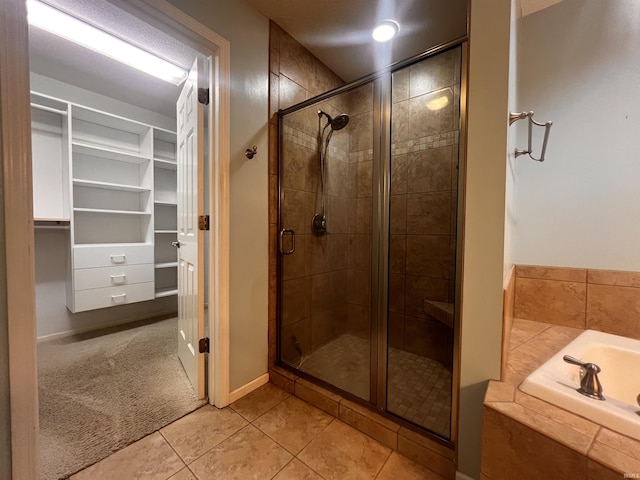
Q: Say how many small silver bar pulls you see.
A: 3